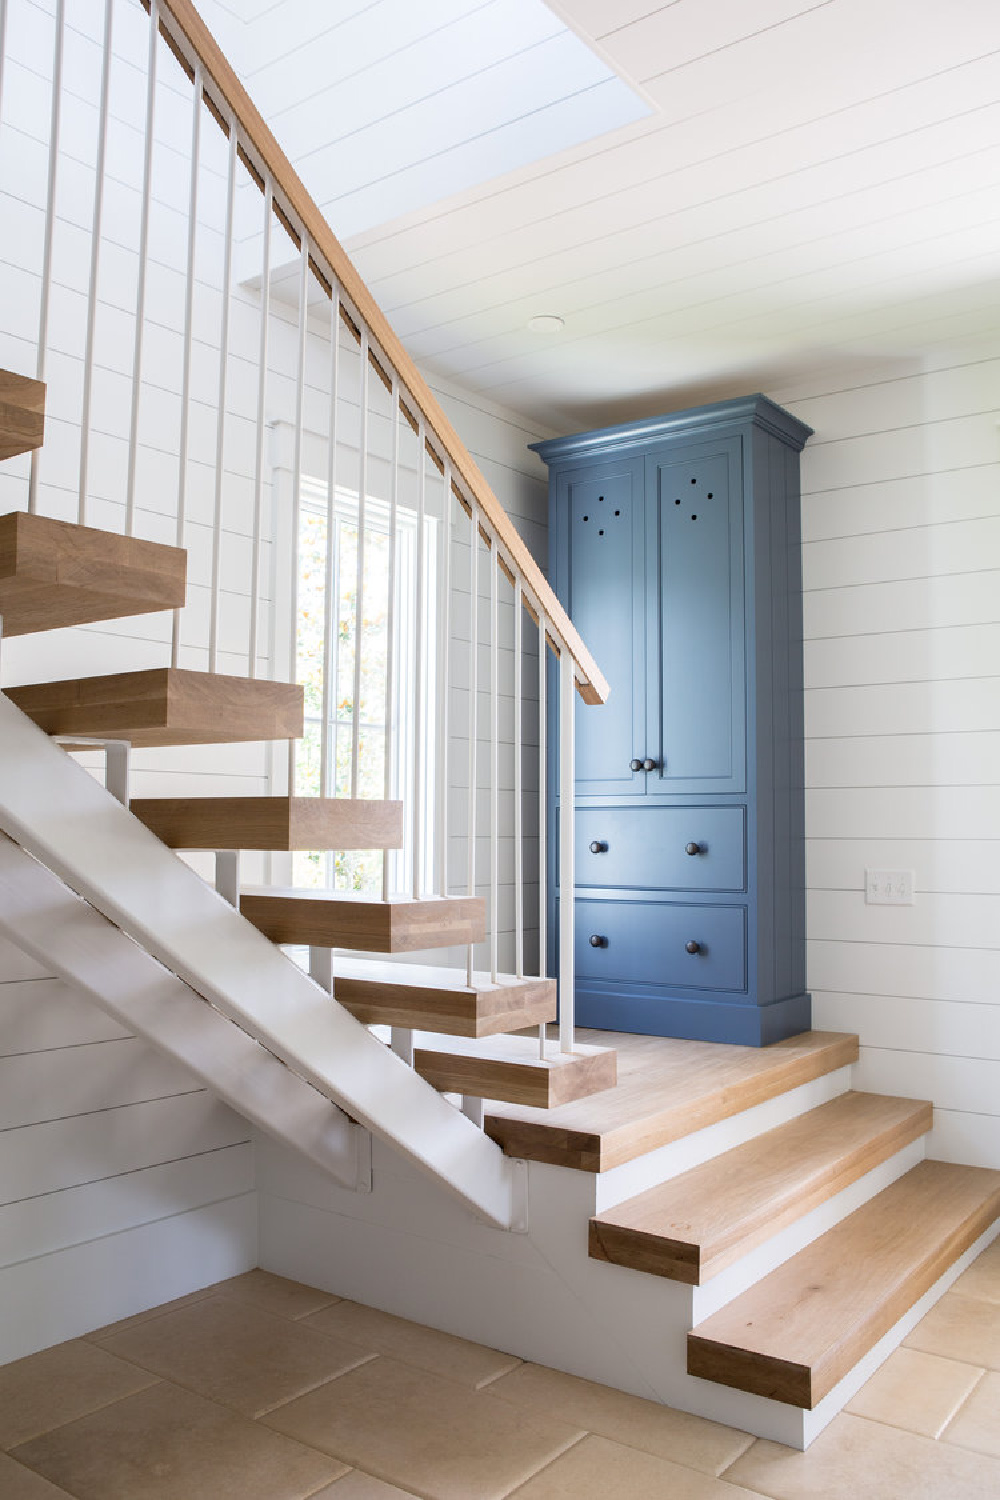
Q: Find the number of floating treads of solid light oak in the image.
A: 7